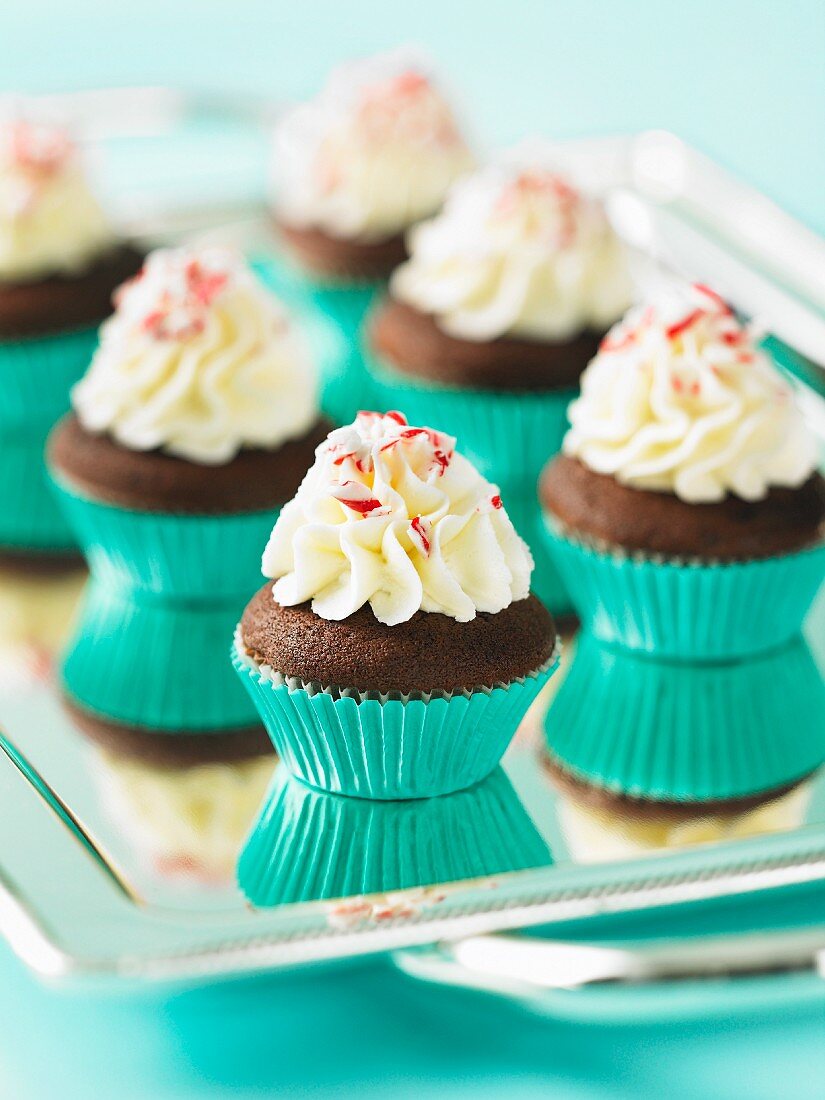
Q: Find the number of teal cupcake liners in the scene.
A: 6